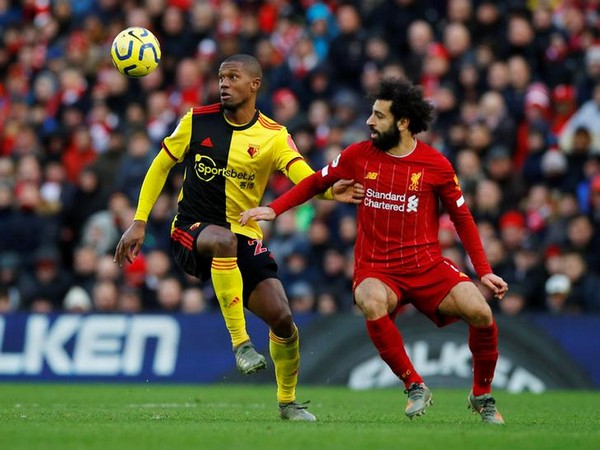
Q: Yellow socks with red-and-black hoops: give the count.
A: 2